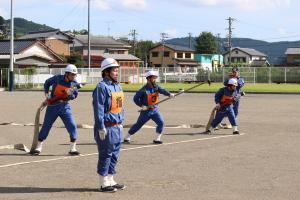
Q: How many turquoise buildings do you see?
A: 1